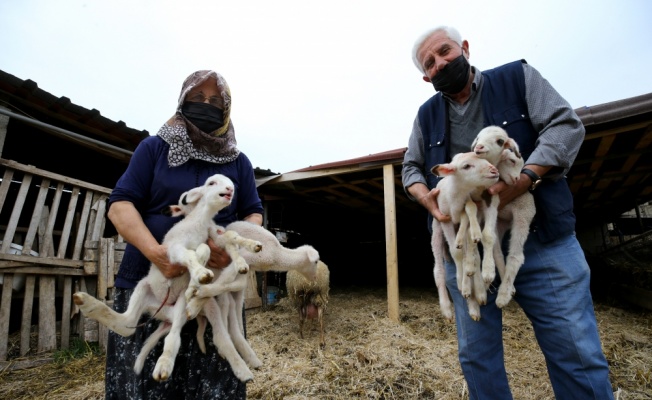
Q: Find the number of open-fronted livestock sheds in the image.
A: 2